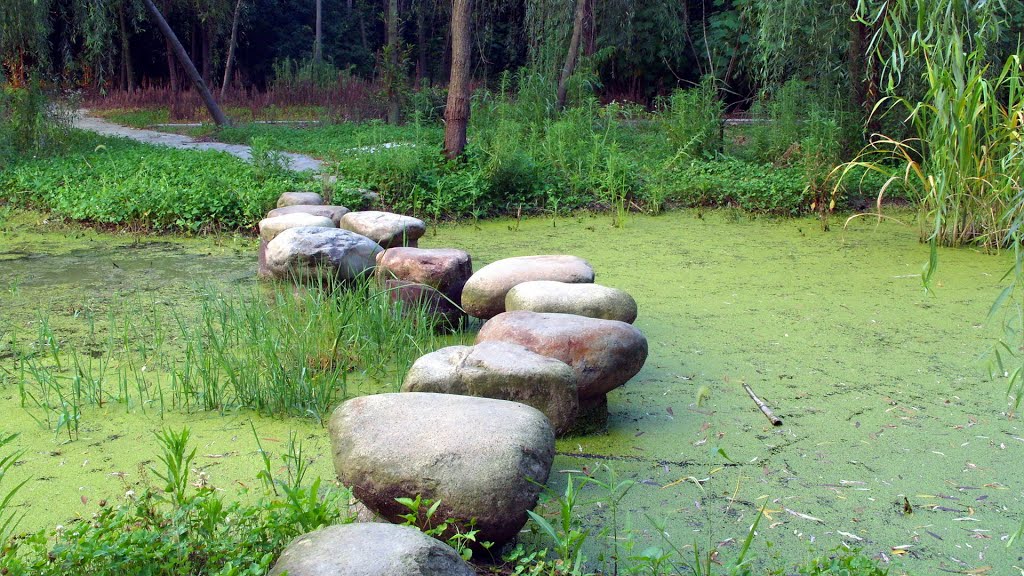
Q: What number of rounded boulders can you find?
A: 12